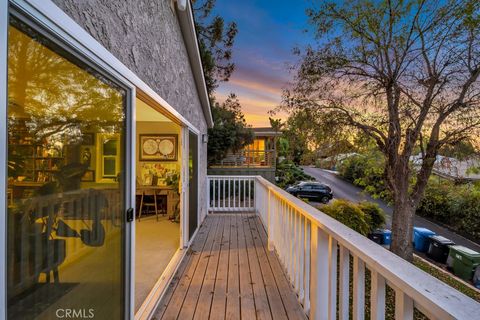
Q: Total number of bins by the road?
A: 5